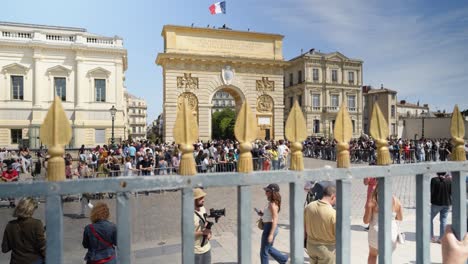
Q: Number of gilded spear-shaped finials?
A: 7